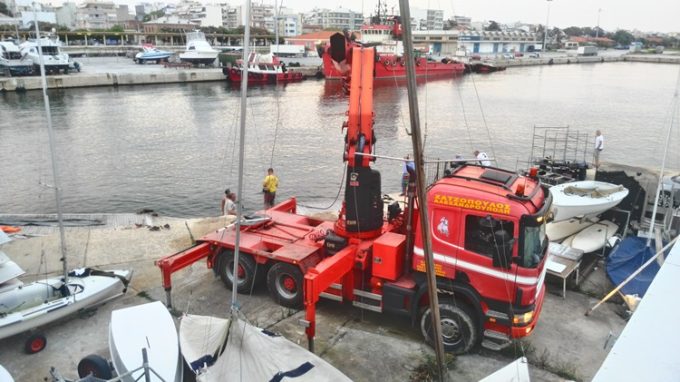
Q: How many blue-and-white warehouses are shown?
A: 1